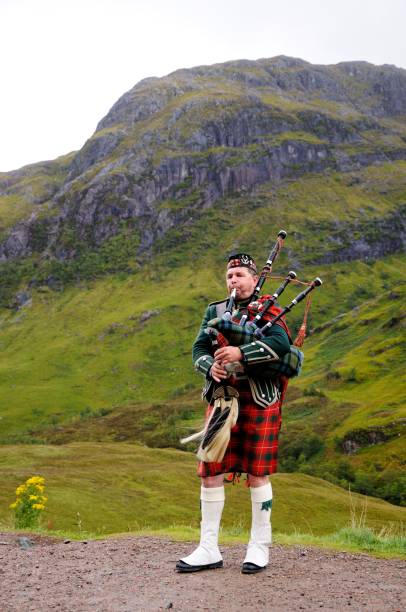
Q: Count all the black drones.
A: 3